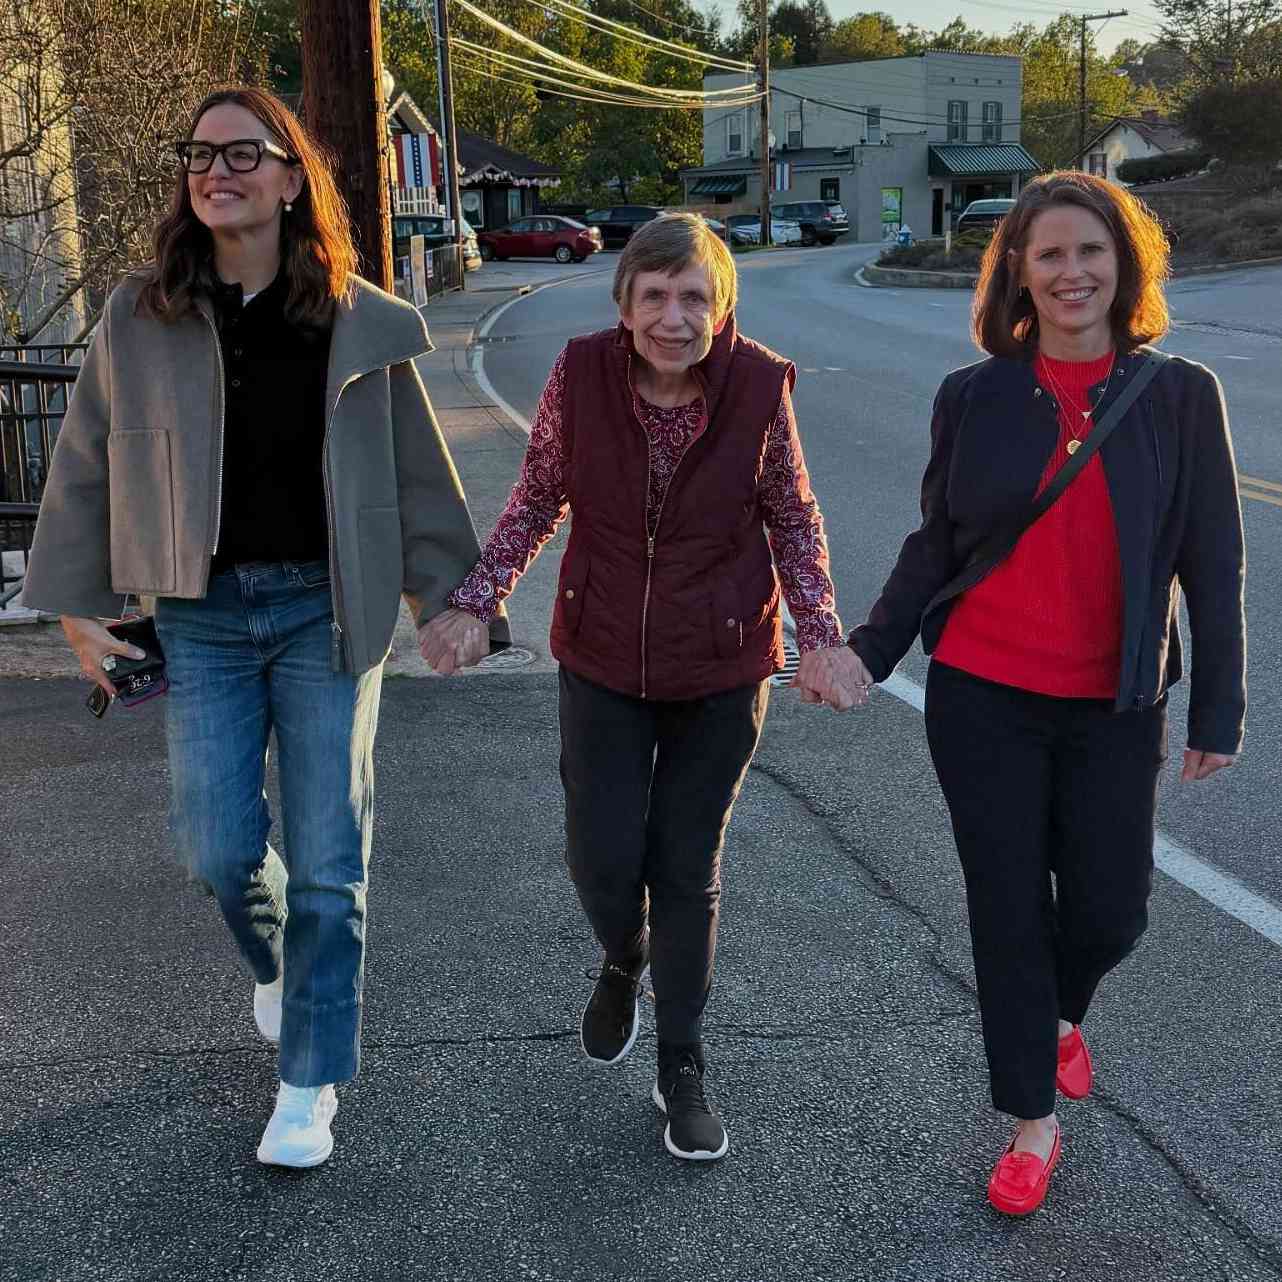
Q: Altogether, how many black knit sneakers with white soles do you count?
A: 2